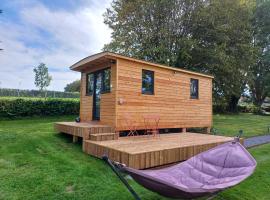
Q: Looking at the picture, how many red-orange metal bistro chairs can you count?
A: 2